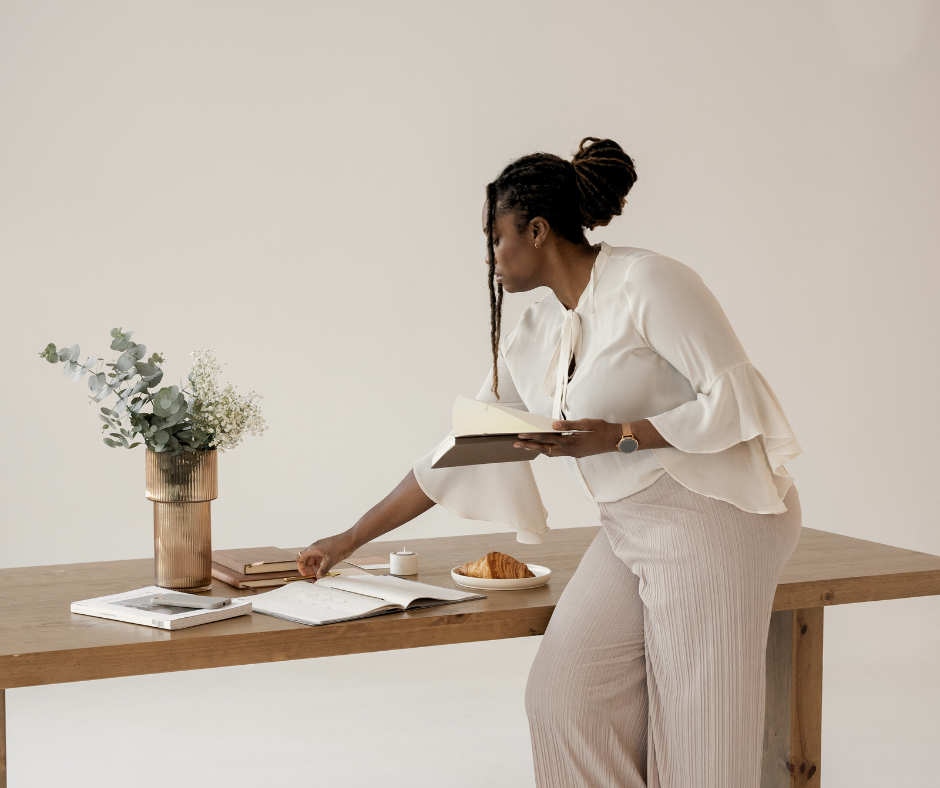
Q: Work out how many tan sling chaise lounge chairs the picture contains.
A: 0